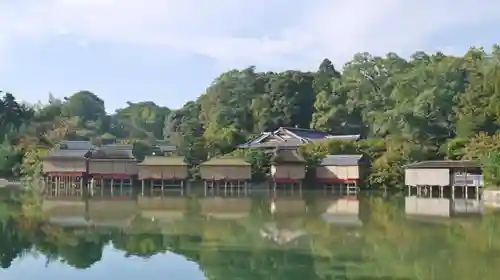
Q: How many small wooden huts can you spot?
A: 7